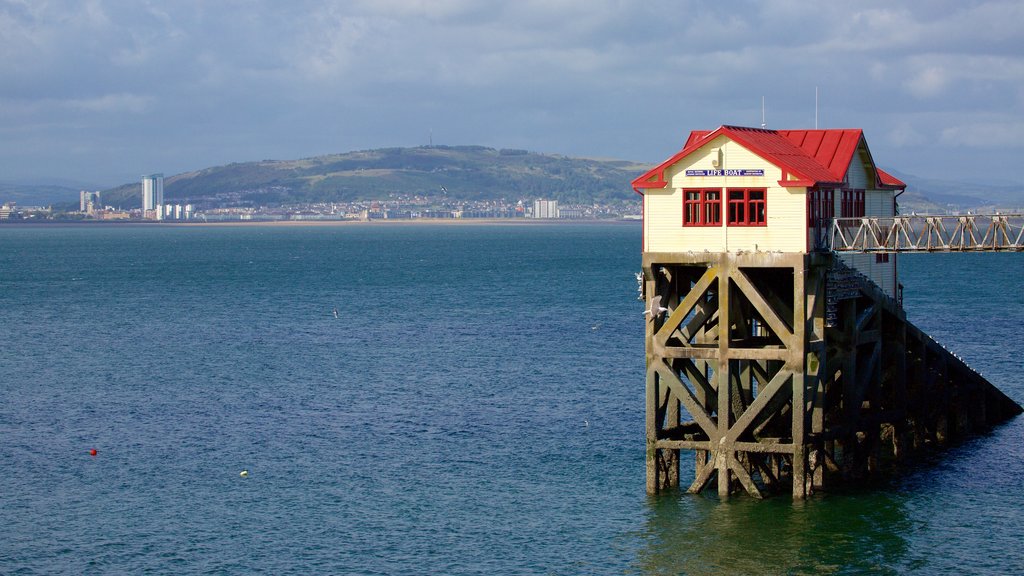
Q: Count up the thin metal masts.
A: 2